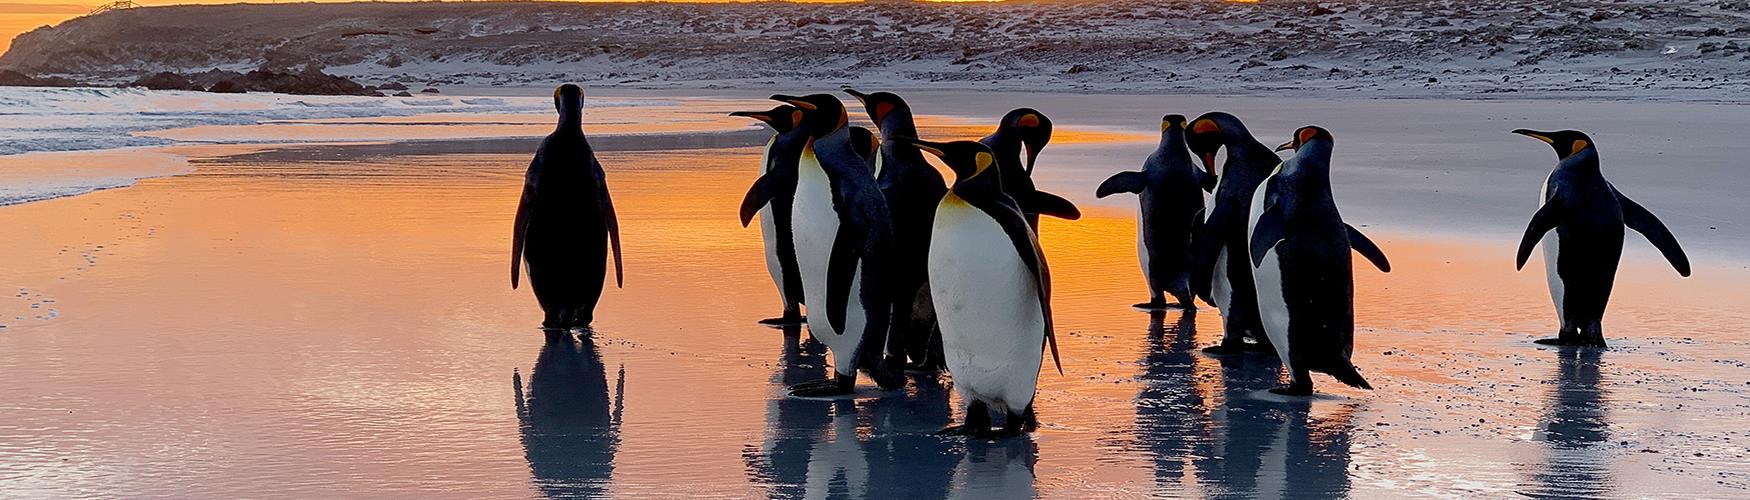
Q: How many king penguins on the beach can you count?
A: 11